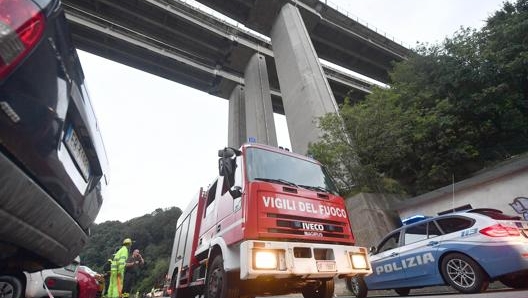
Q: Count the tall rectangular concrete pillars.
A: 3